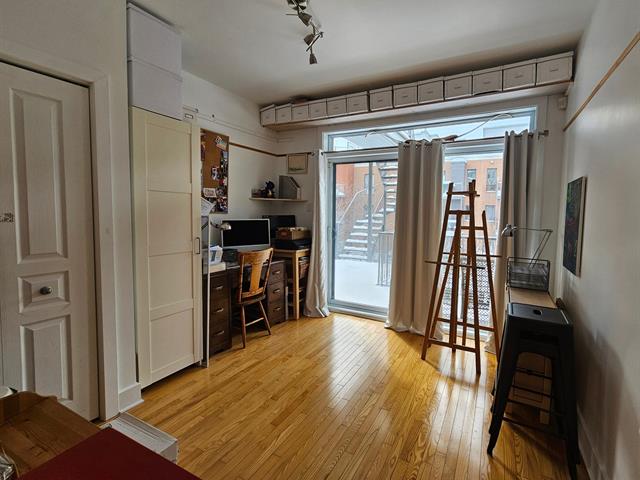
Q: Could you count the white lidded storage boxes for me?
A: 15